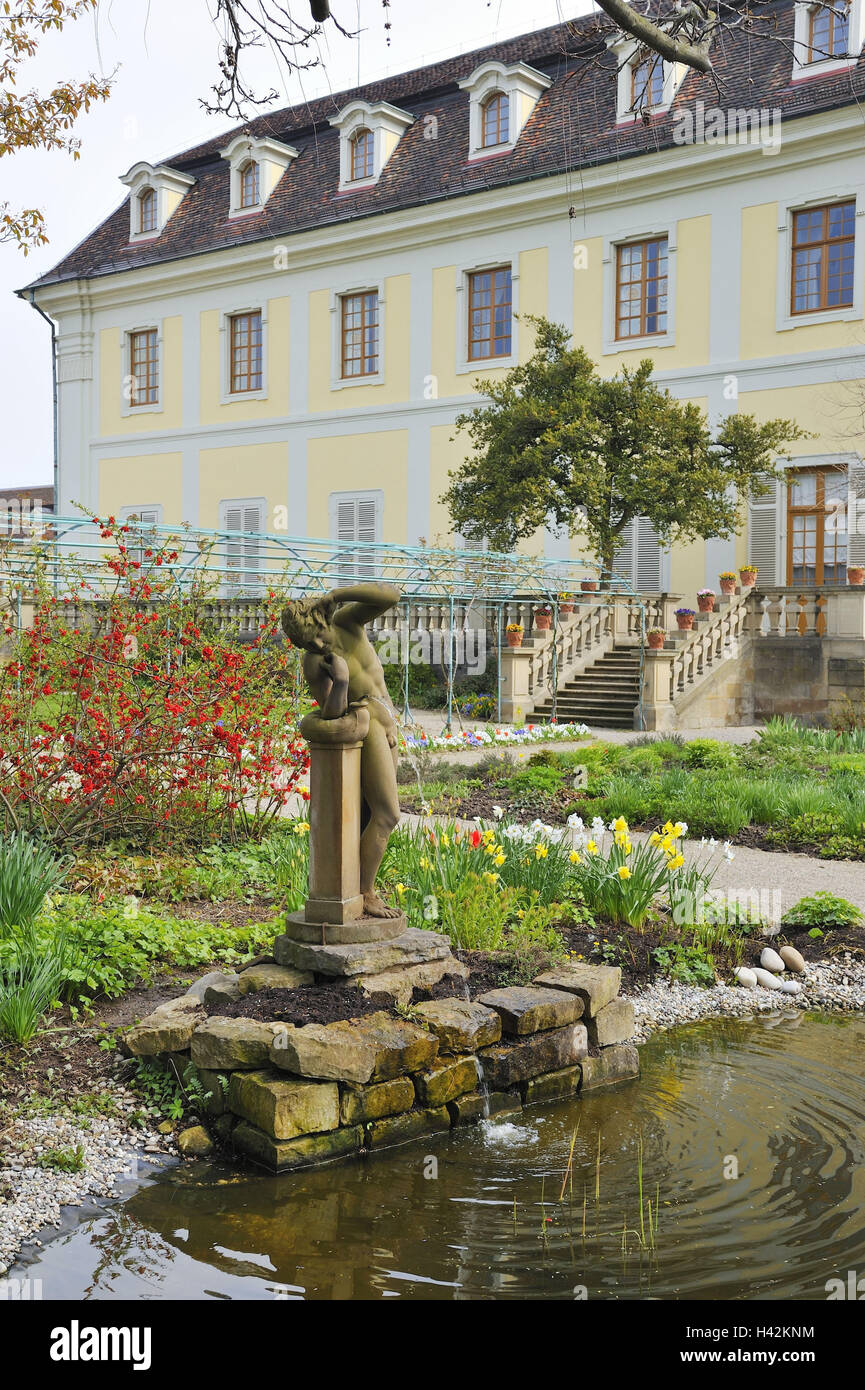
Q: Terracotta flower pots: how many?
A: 10